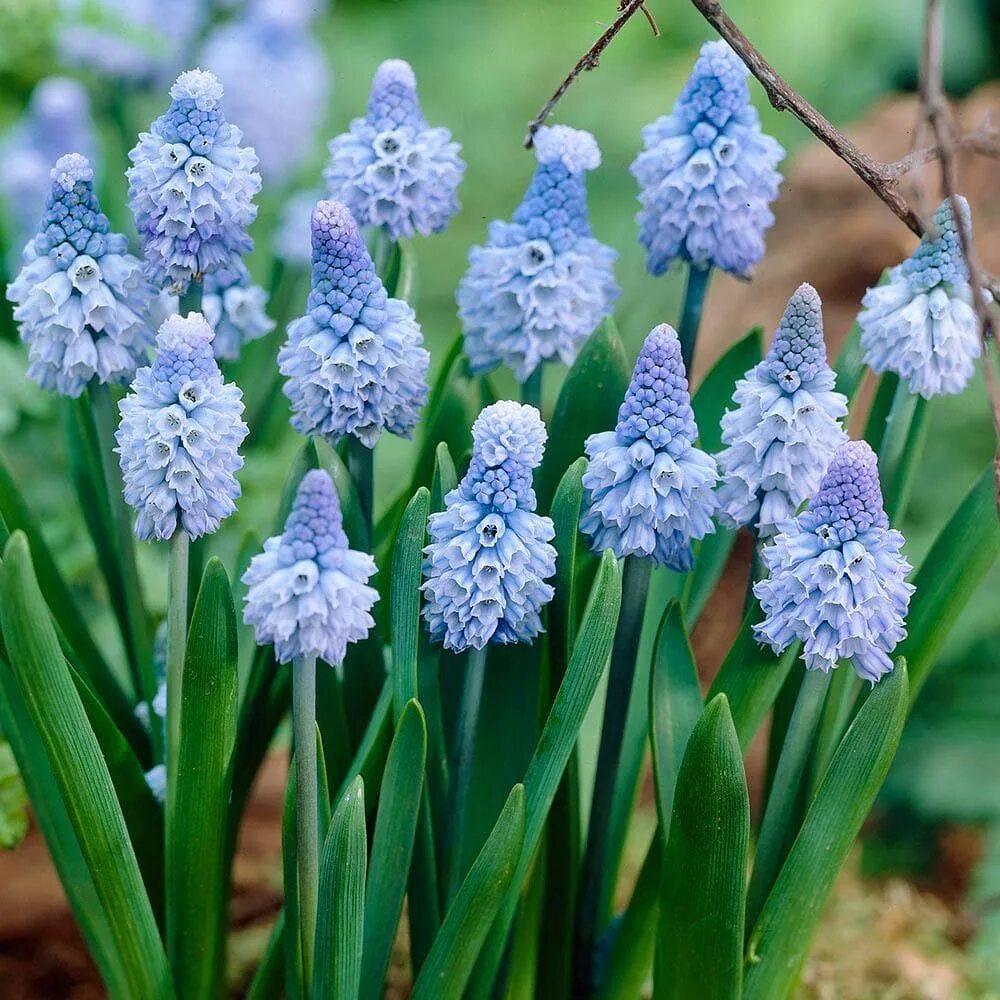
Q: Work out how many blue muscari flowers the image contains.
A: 13